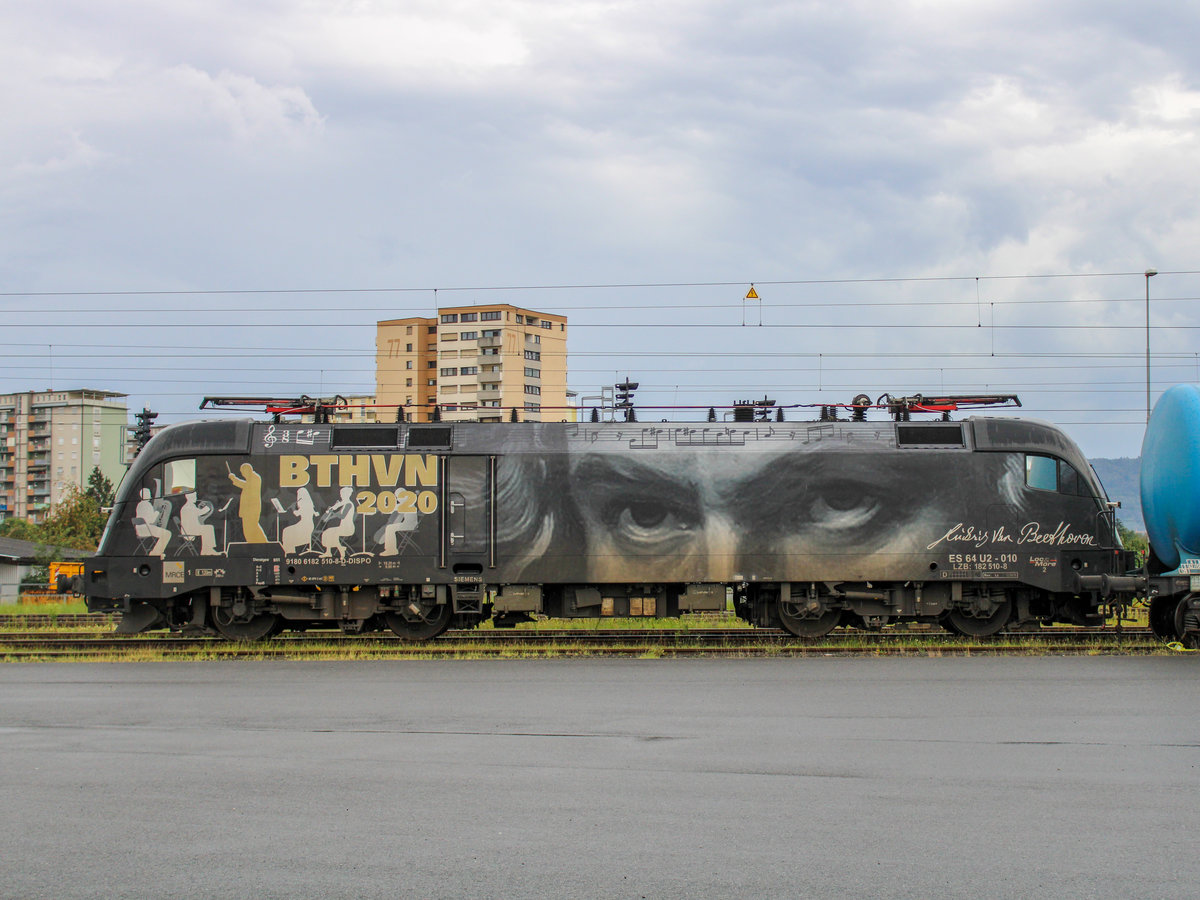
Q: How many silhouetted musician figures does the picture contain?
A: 6